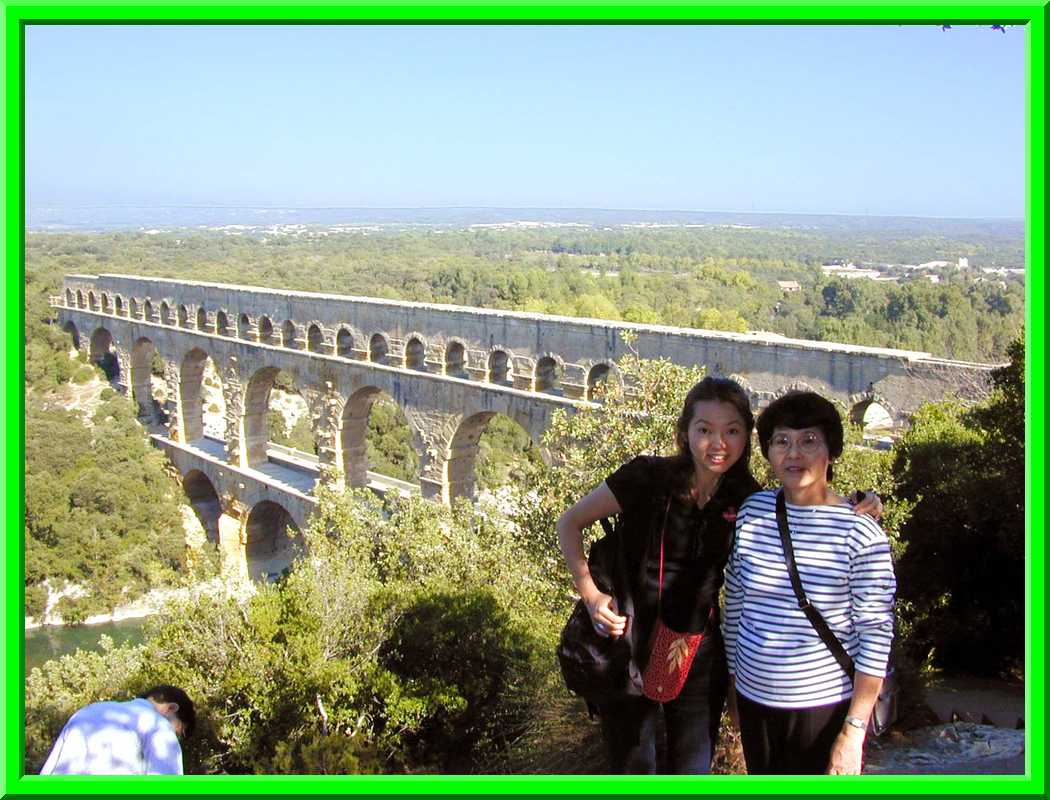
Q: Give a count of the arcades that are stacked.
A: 3